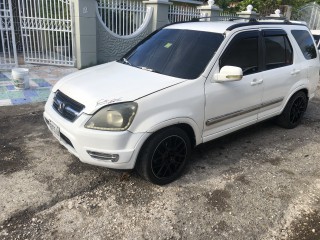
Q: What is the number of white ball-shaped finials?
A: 3